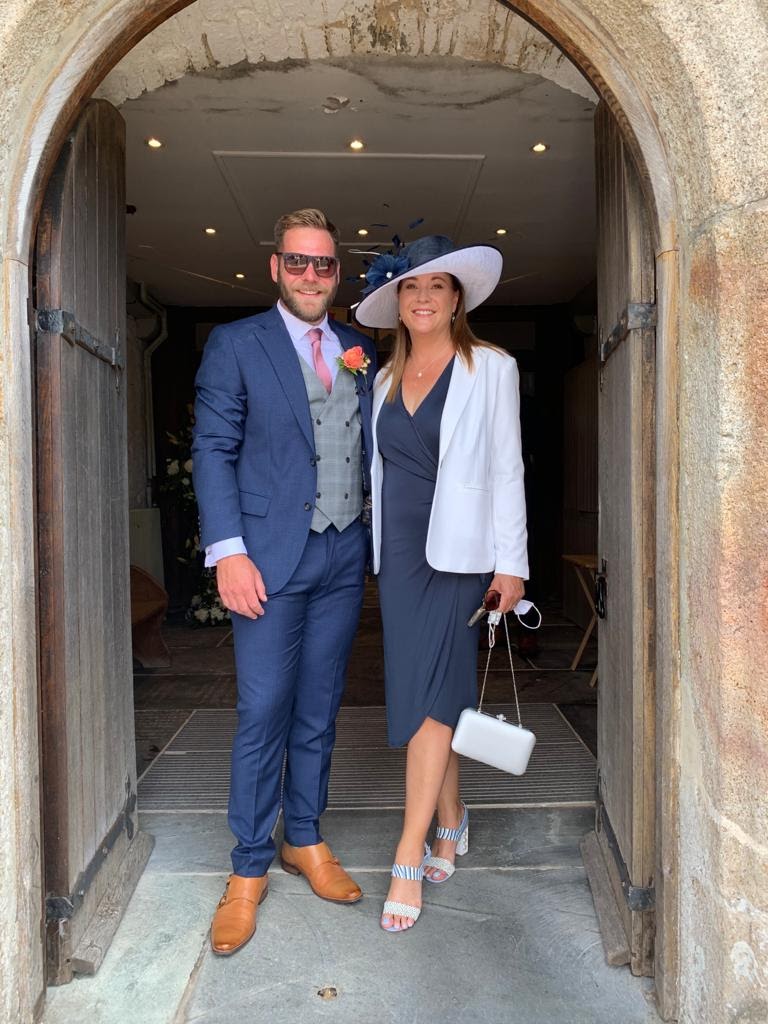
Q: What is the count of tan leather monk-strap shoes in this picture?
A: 2